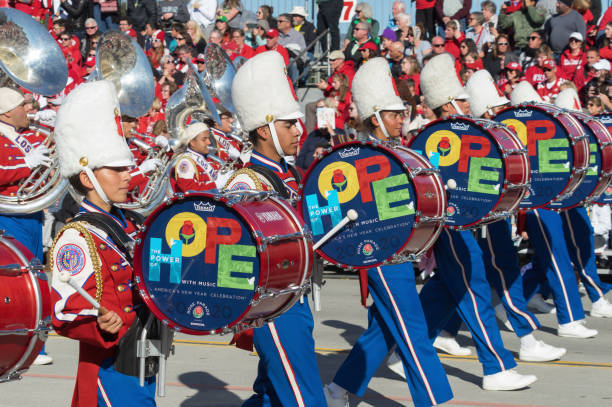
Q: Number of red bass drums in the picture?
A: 7